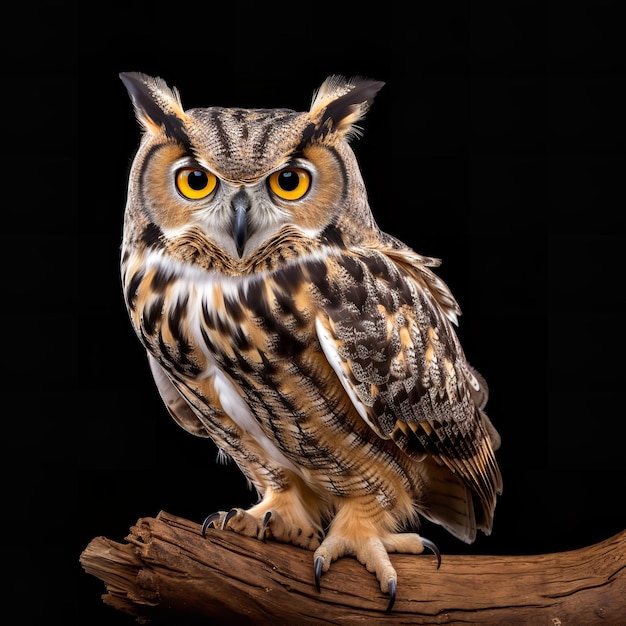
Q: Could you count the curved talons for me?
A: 6